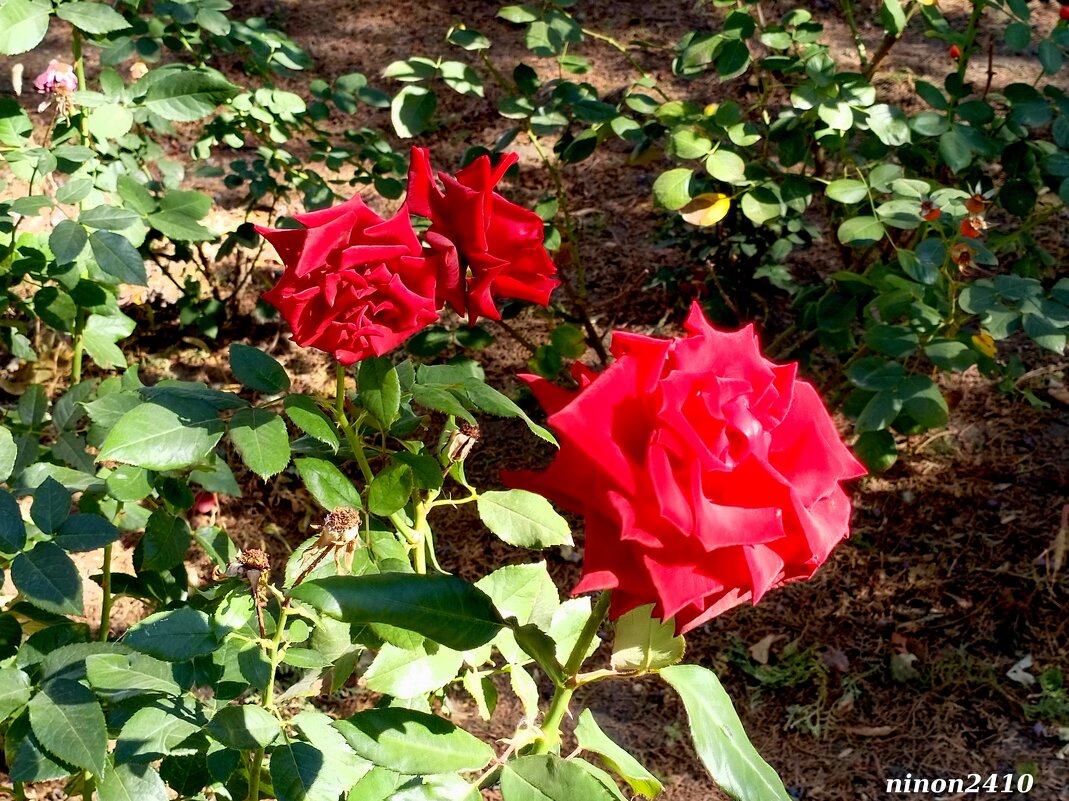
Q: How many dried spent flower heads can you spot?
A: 3